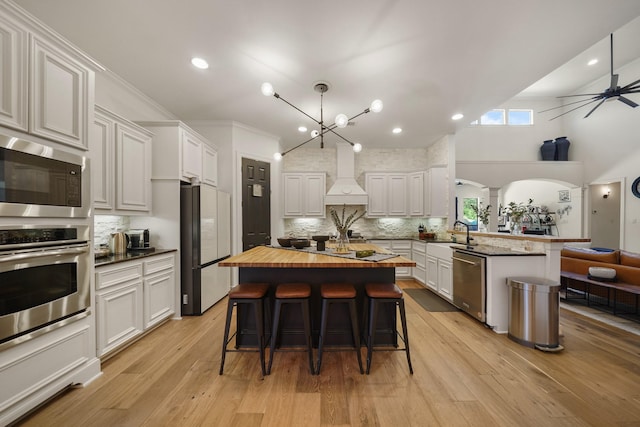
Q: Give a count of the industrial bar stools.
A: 4